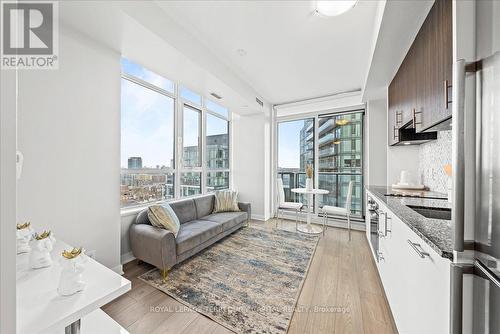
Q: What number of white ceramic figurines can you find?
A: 3